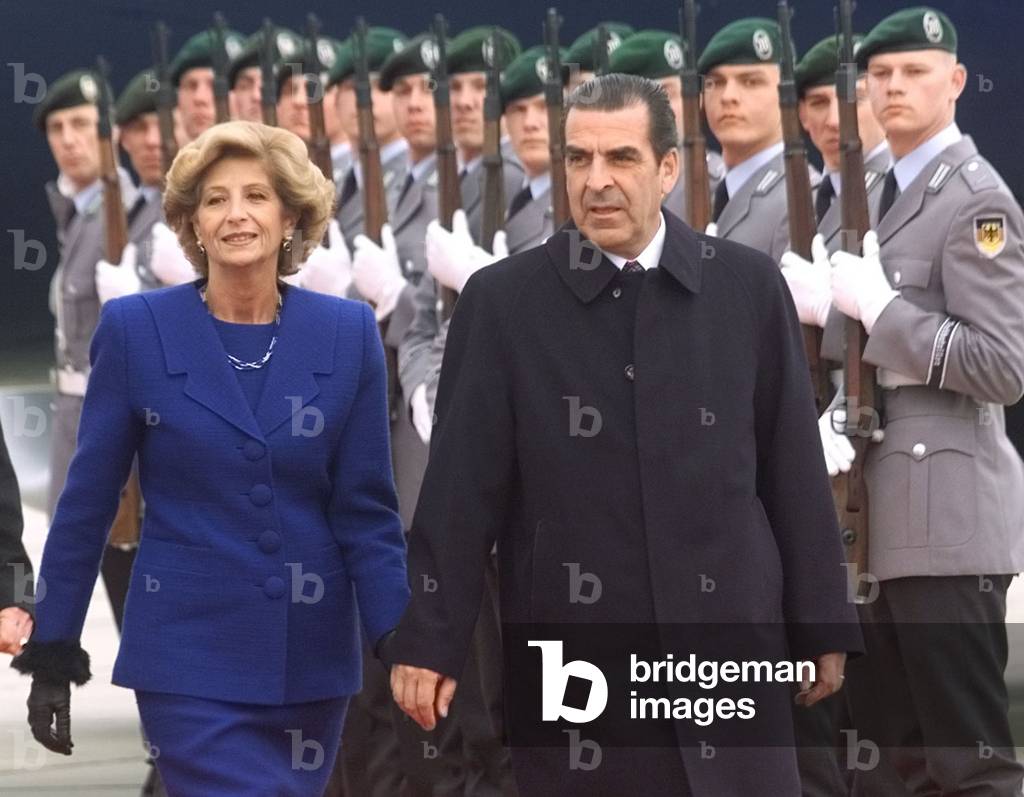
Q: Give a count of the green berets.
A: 14